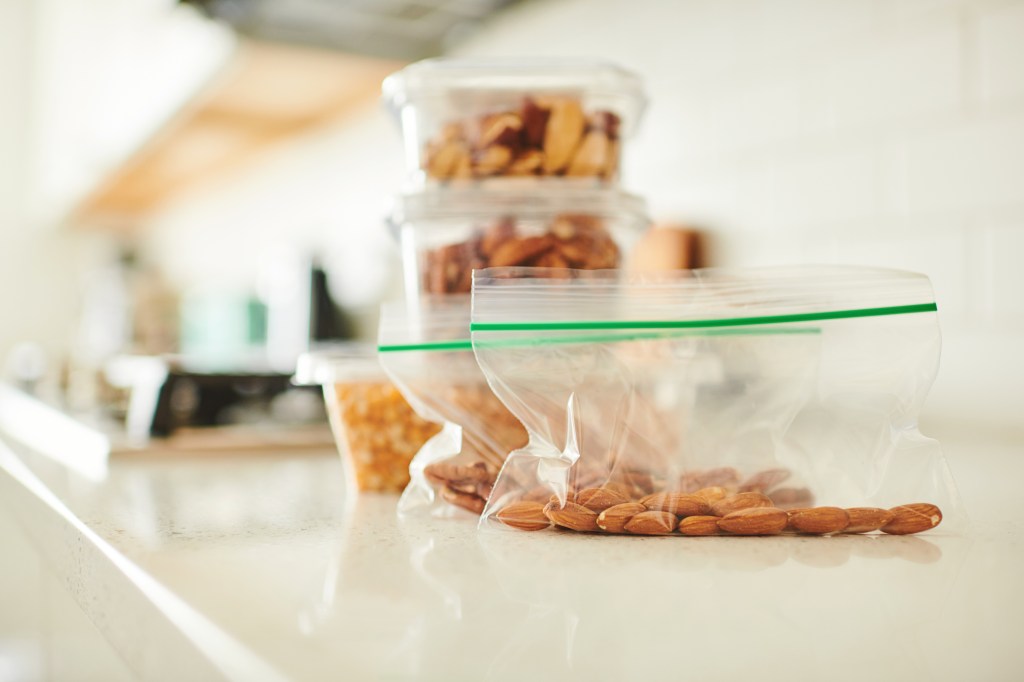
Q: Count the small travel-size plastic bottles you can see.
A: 0